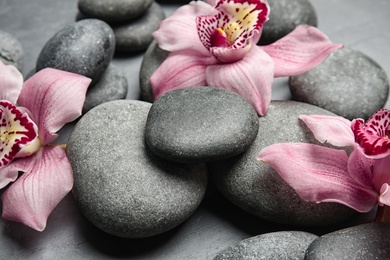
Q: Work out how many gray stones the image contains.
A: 13